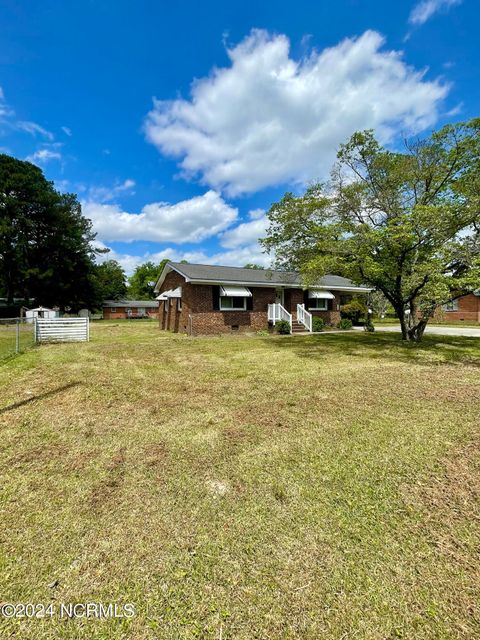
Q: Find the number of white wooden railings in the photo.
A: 2